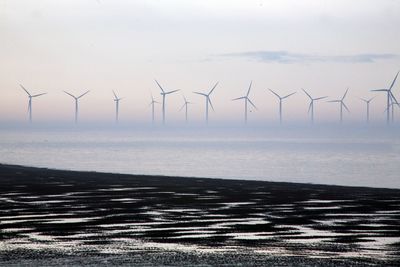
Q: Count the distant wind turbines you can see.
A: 14